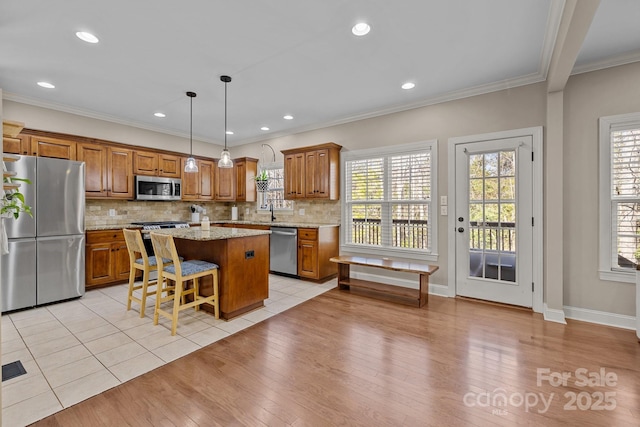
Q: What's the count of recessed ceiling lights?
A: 8